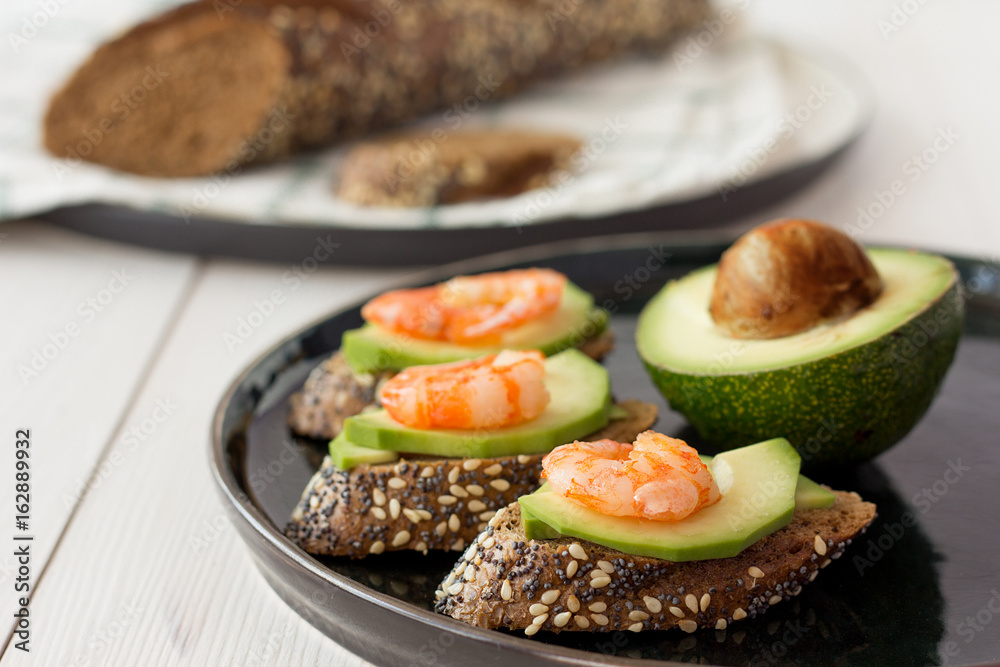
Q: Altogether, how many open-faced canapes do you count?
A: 3